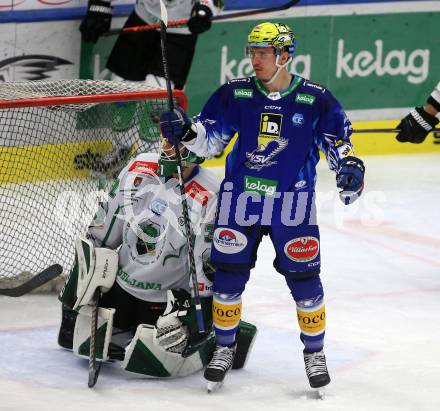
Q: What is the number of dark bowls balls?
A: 0